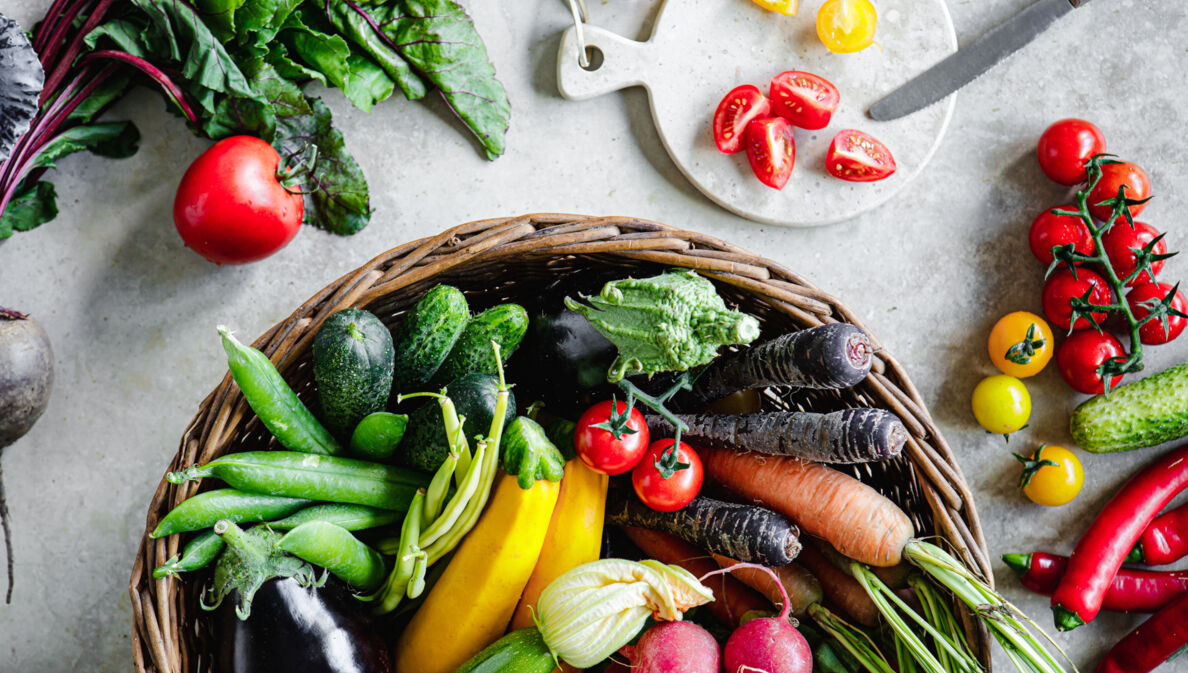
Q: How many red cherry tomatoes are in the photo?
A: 9